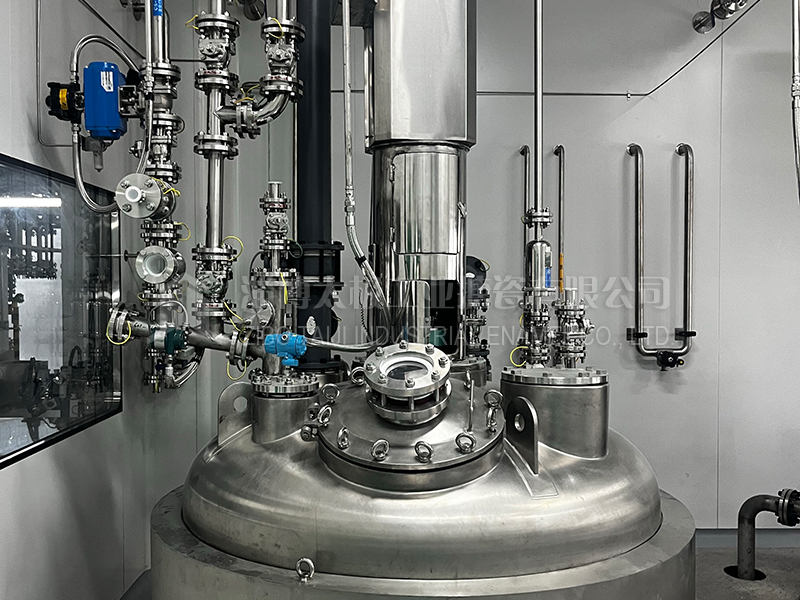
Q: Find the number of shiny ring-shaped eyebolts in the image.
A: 11